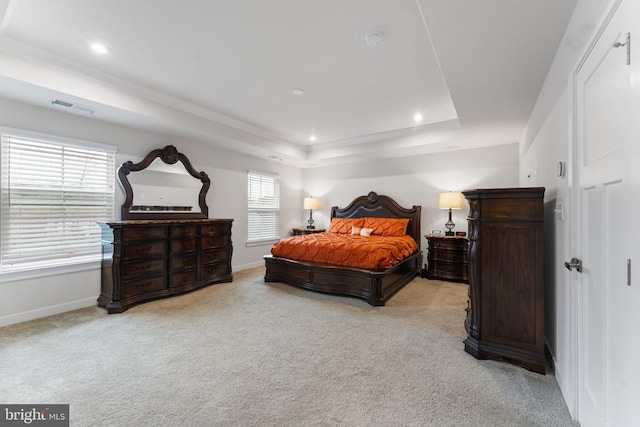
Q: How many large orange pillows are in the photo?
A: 2